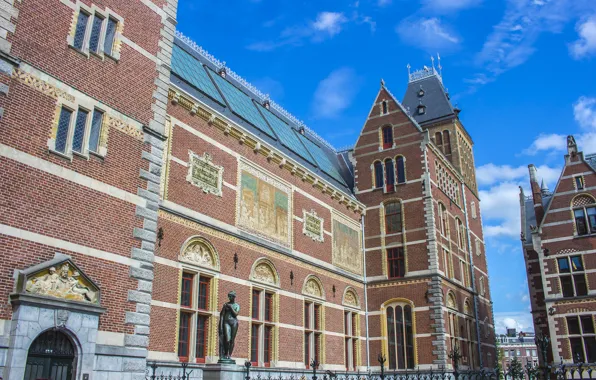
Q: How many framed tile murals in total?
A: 2